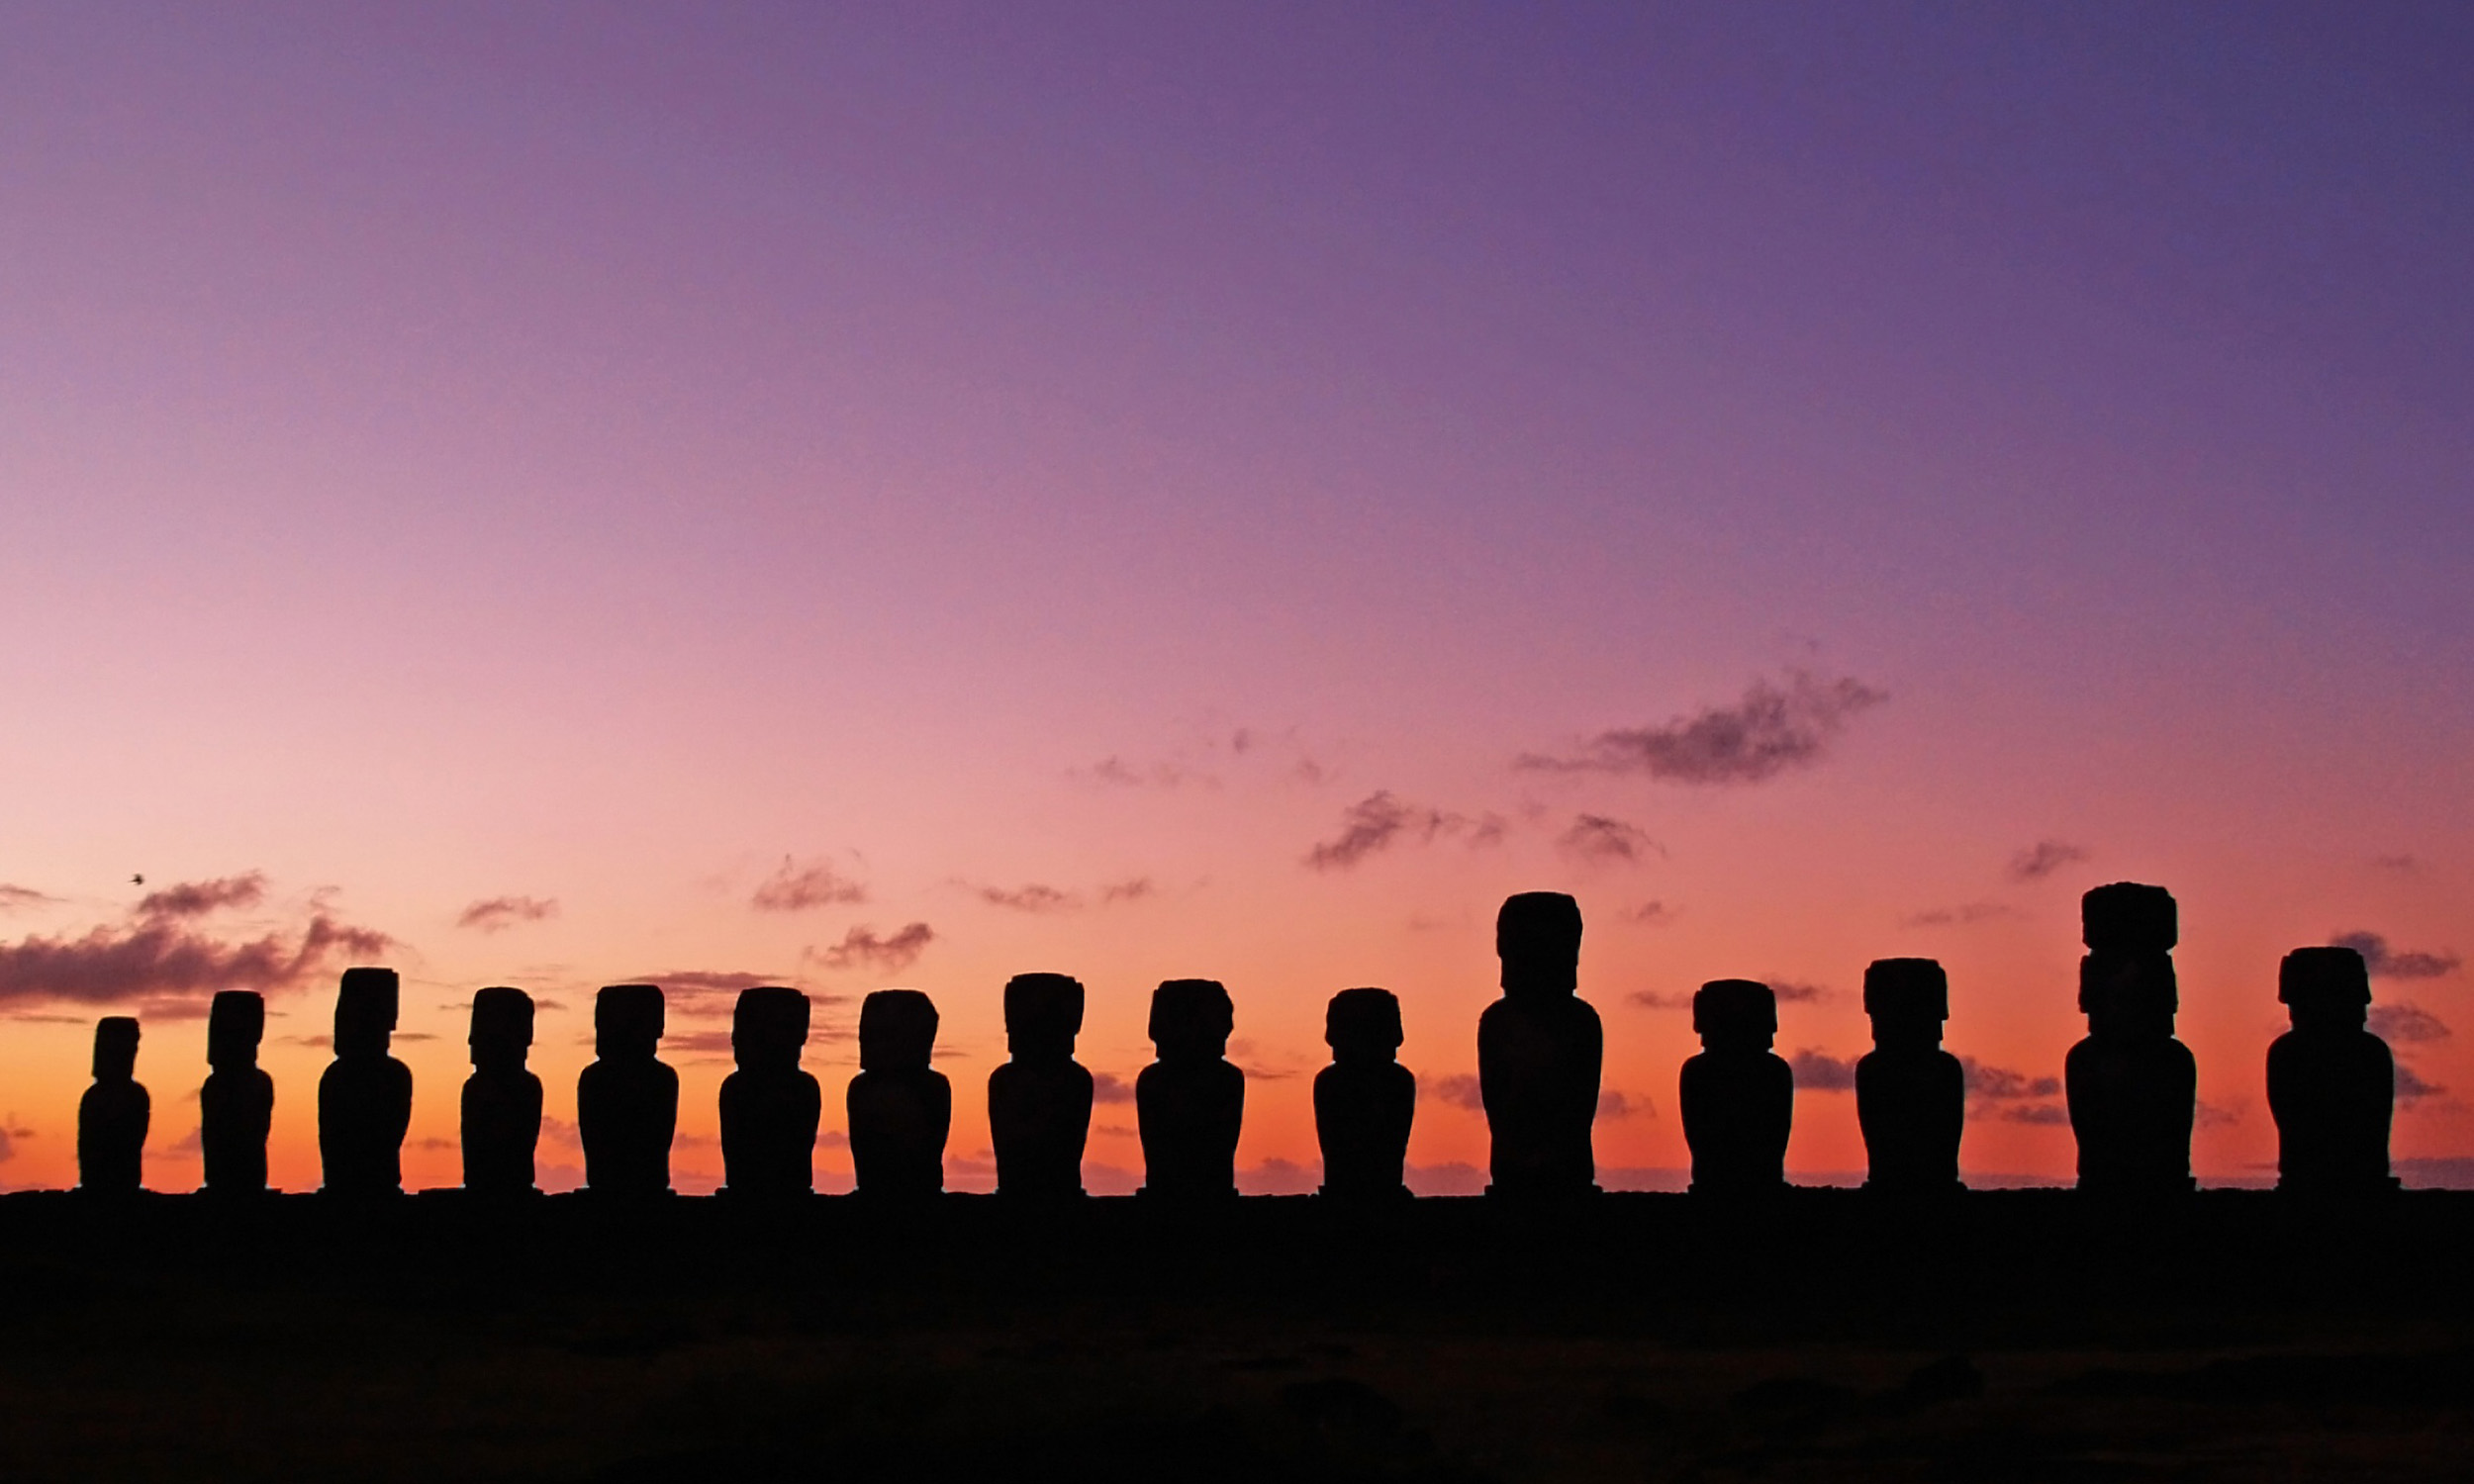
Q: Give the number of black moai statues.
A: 15